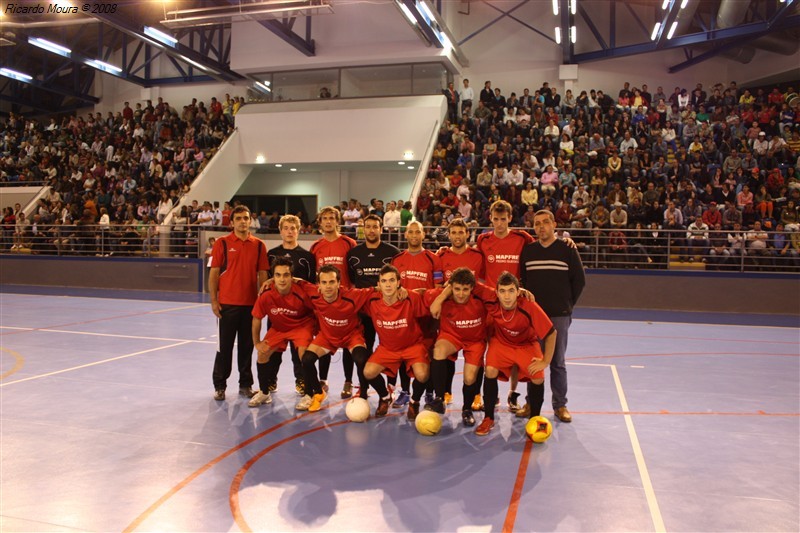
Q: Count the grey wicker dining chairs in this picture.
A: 0